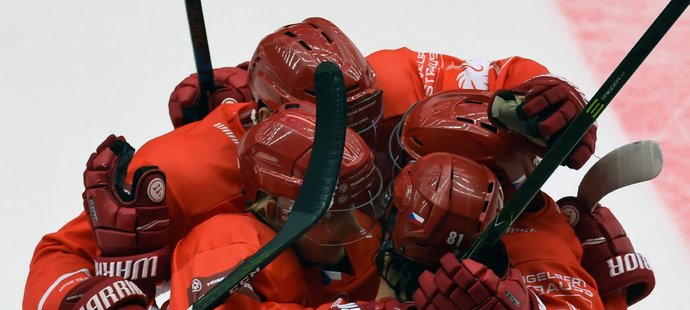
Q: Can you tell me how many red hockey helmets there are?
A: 4